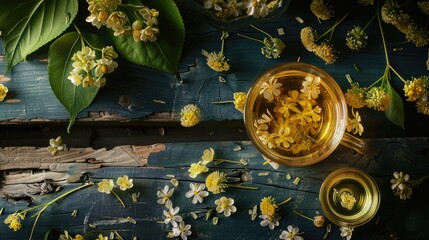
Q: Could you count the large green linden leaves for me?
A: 3